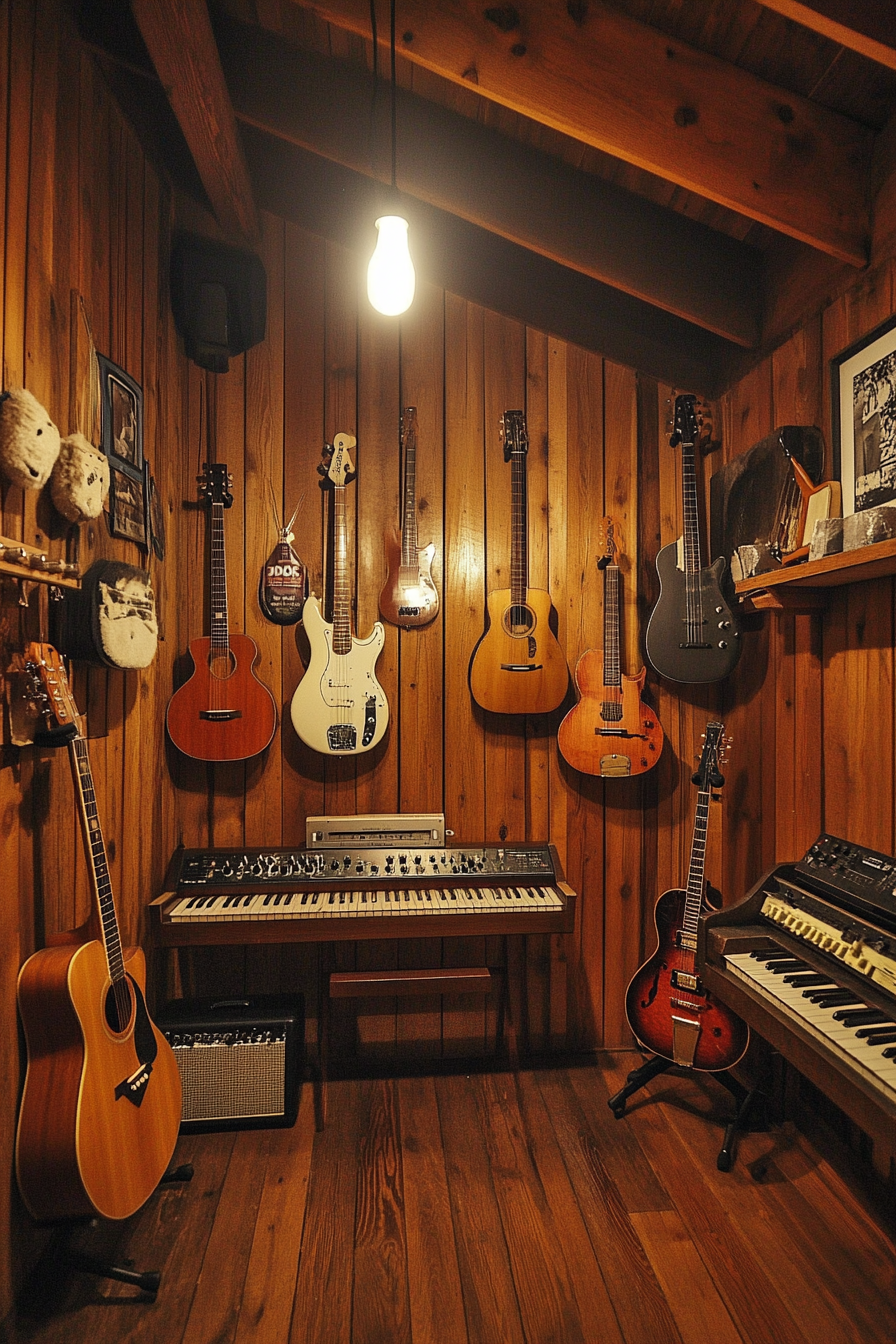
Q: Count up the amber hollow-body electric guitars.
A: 1